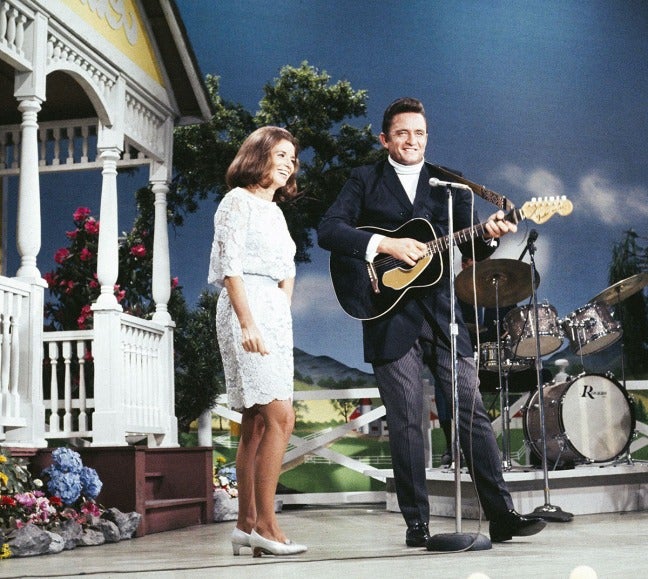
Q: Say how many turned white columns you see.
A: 3